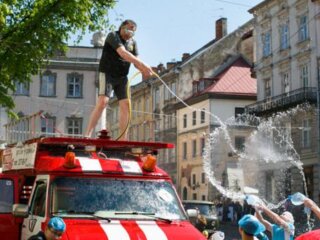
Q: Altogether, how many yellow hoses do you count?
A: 1